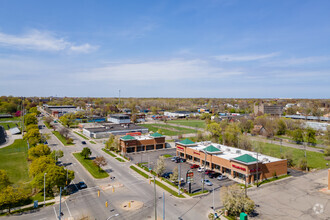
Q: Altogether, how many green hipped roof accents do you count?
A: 5